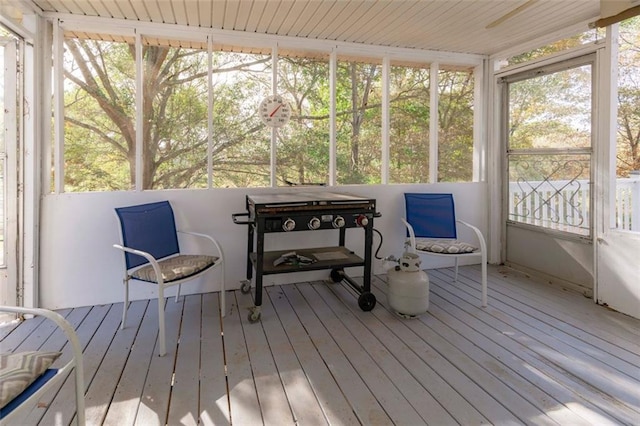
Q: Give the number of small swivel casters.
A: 2